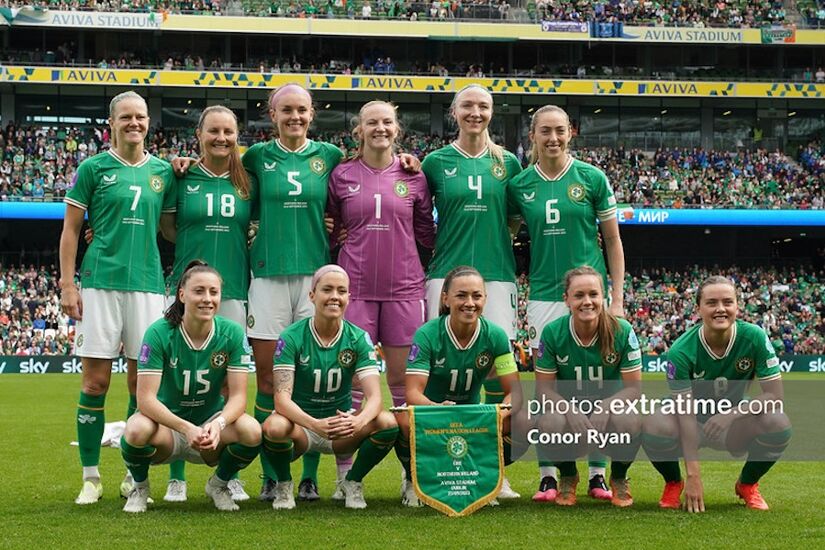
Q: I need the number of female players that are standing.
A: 6